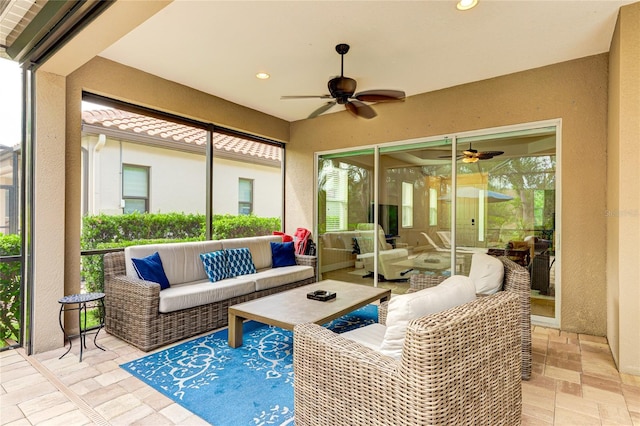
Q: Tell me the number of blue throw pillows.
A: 4